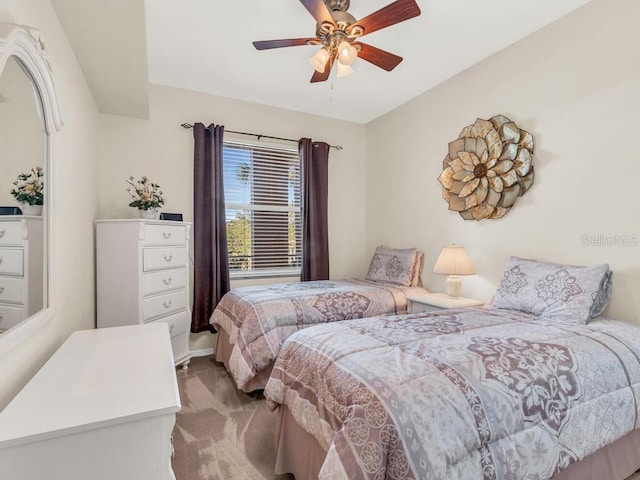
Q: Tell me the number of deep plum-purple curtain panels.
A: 2